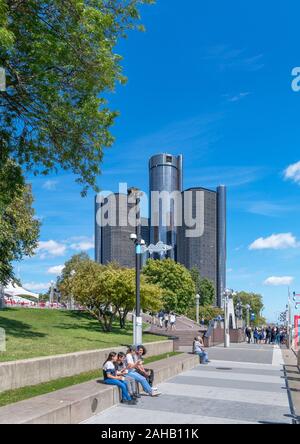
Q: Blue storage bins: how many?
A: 0